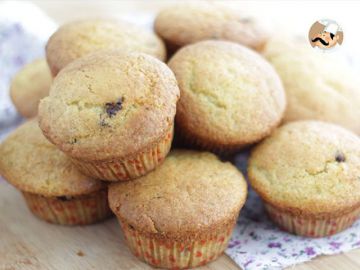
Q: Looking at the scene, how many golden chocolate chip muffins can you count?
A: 9